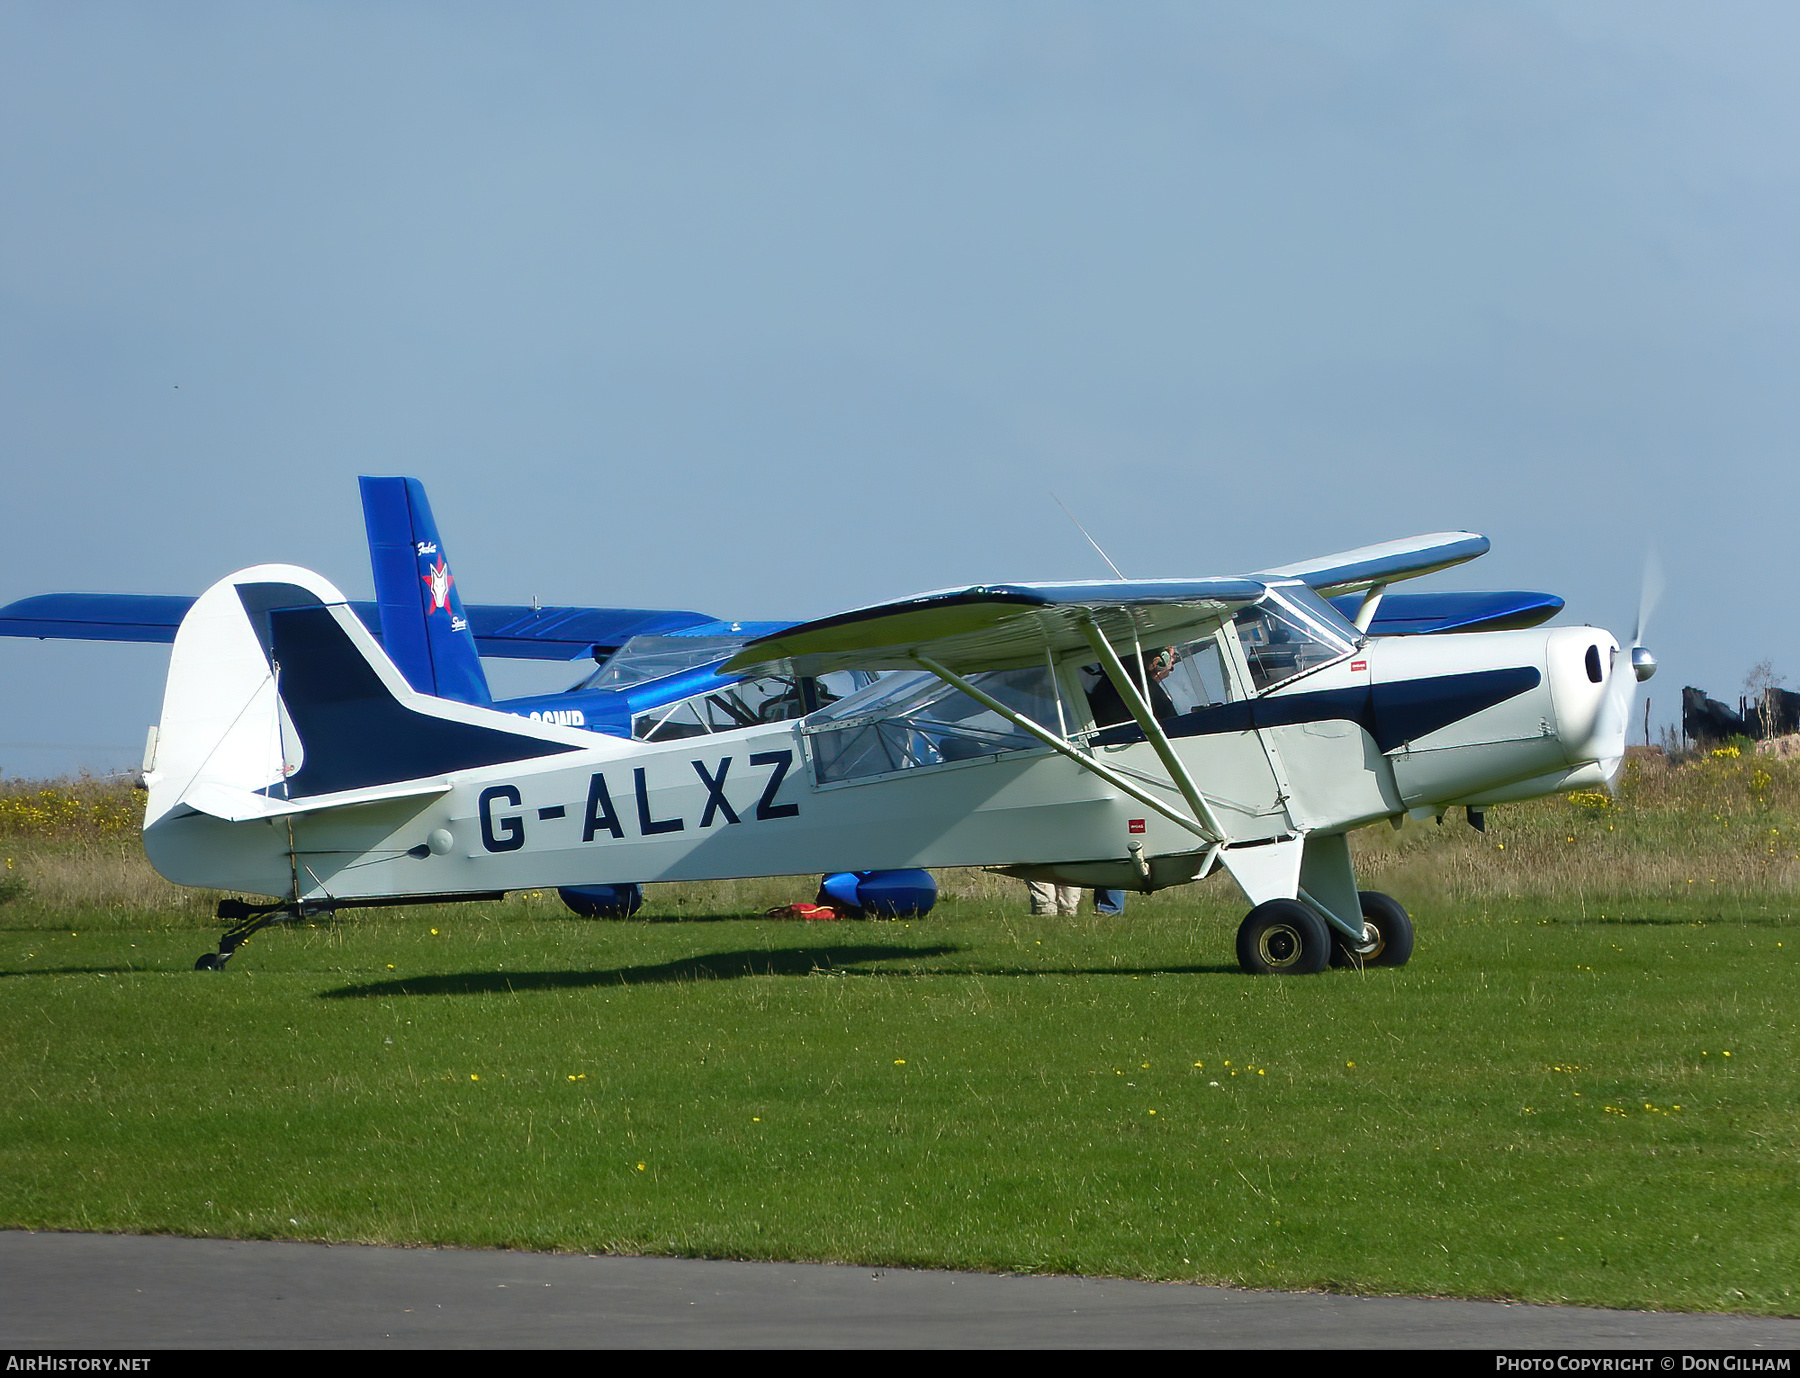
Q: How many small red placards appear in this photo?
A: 2